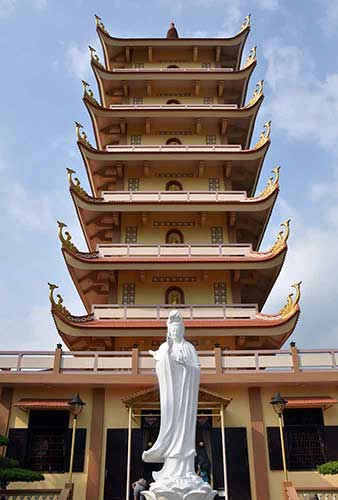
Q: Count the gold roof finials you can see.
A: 14